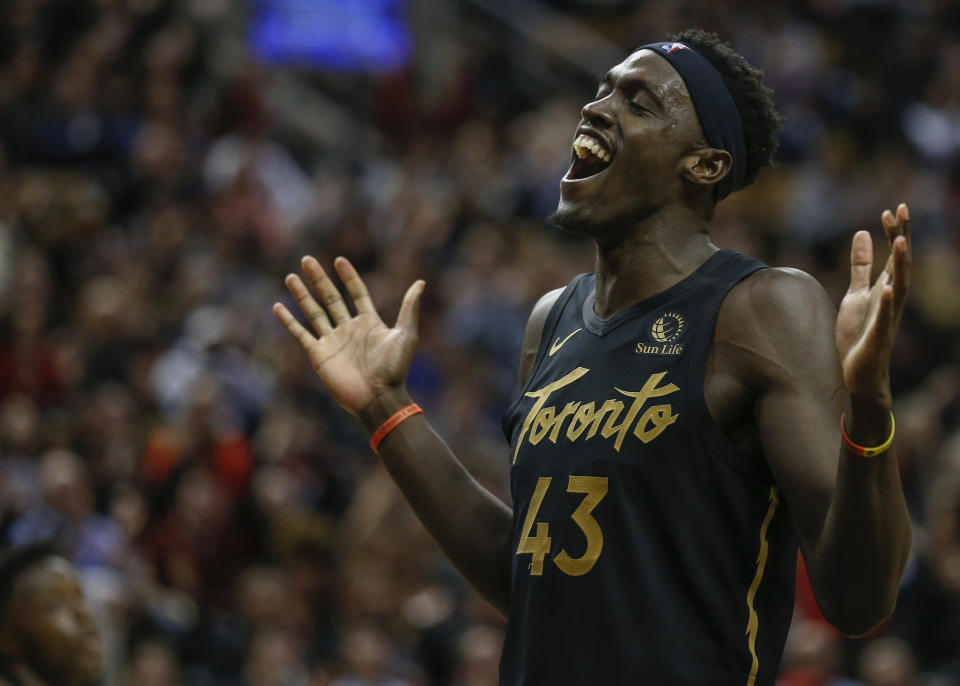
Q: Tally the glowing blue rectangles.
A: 1